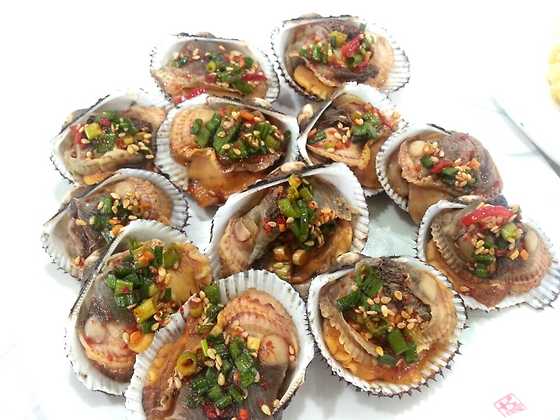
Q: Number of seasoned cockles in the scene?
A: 12